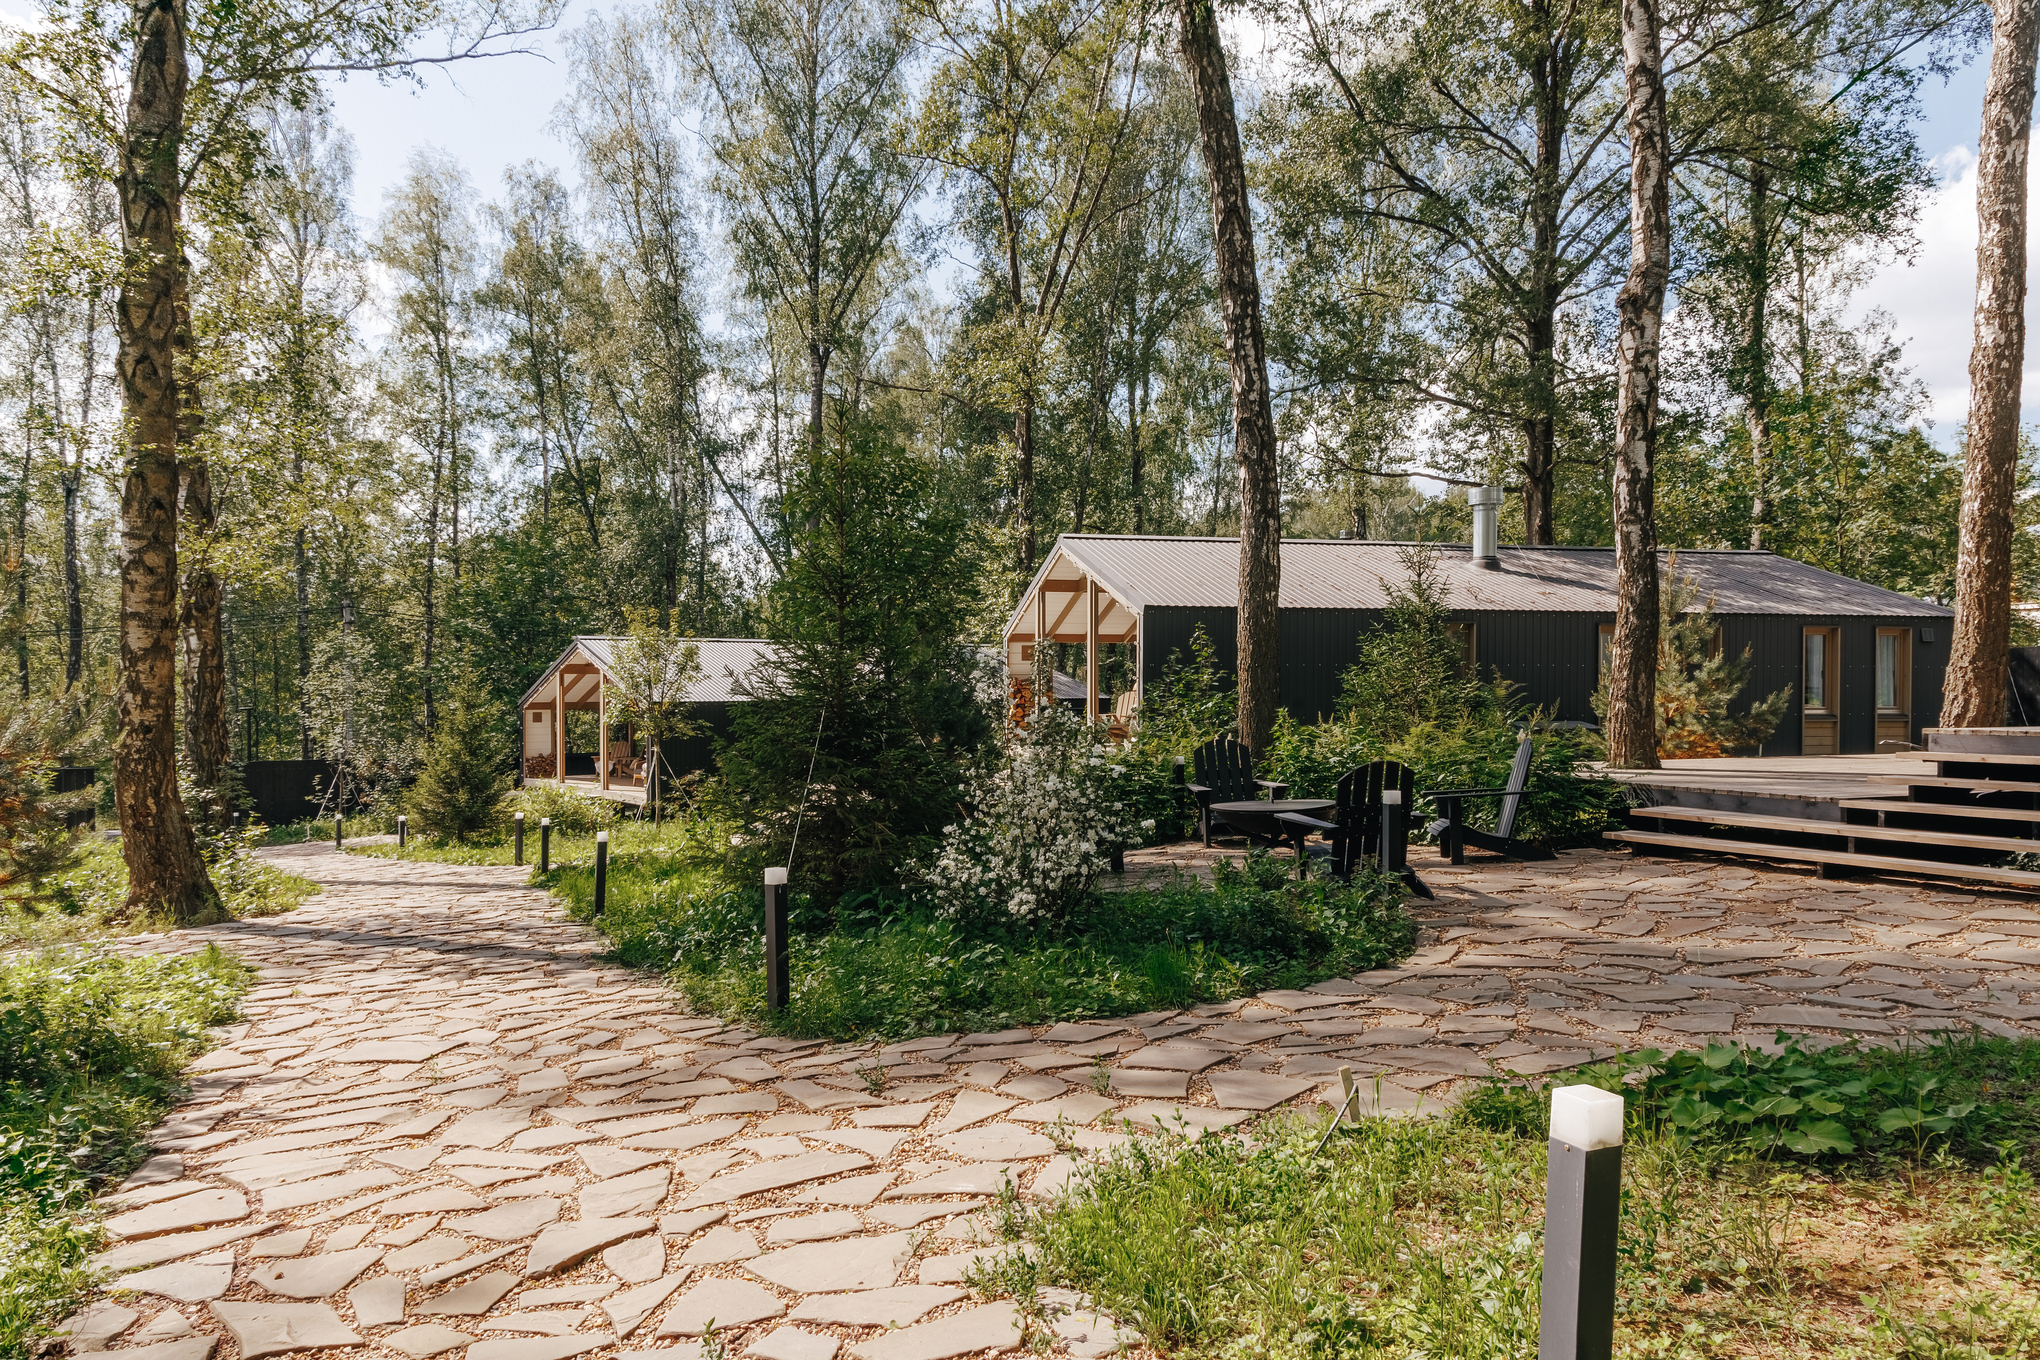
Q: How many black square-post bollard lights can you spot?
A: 10